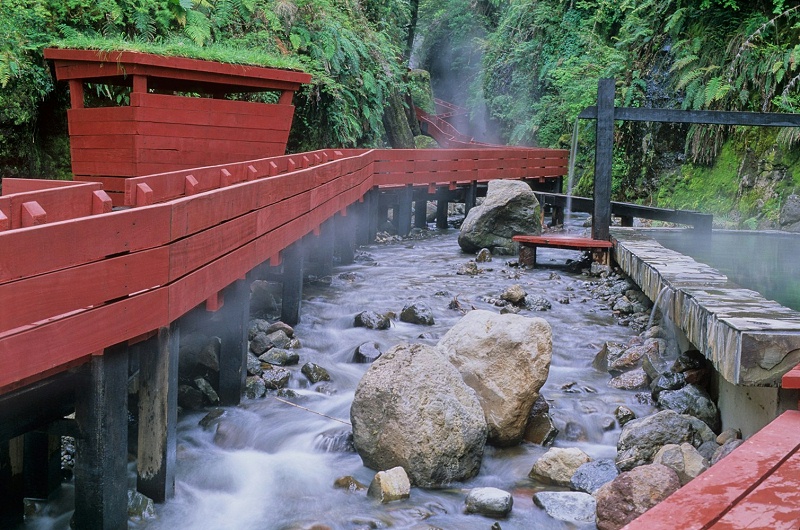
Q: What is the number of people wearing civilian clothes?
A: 0